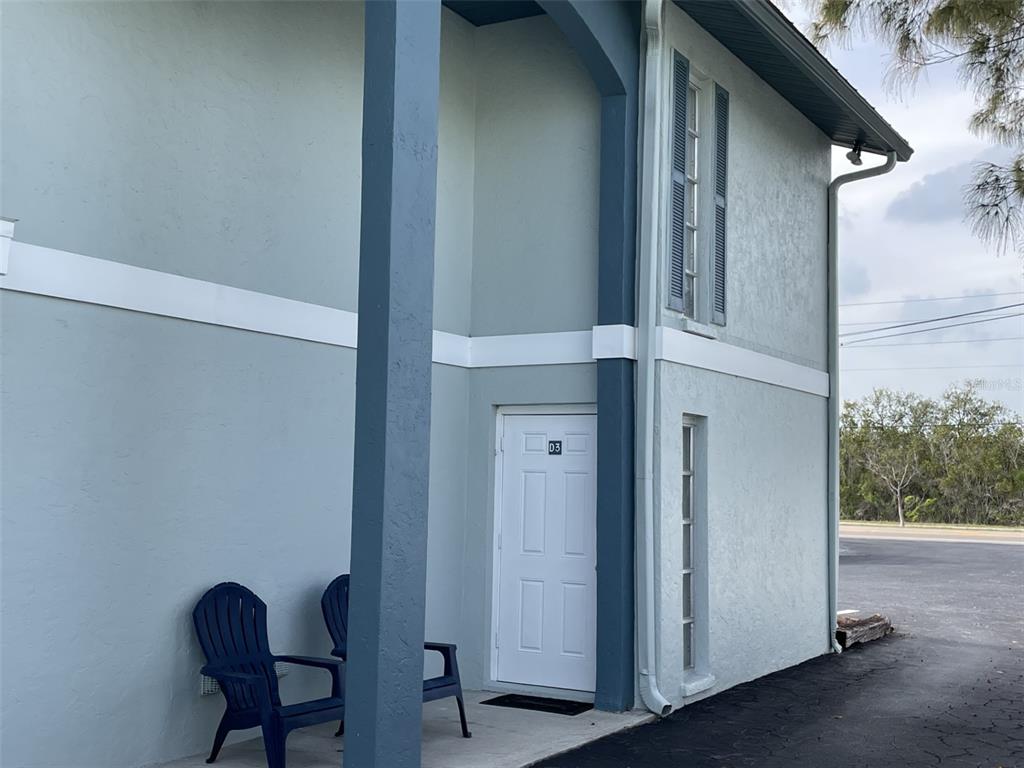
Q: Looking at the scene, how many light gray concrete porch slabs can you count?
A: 1